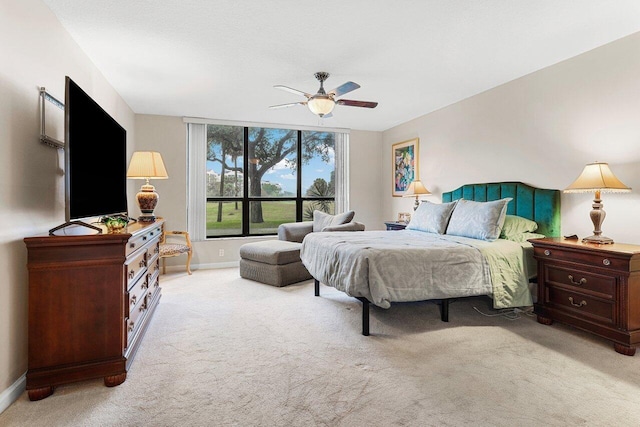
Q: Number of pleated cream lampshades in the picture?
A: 1